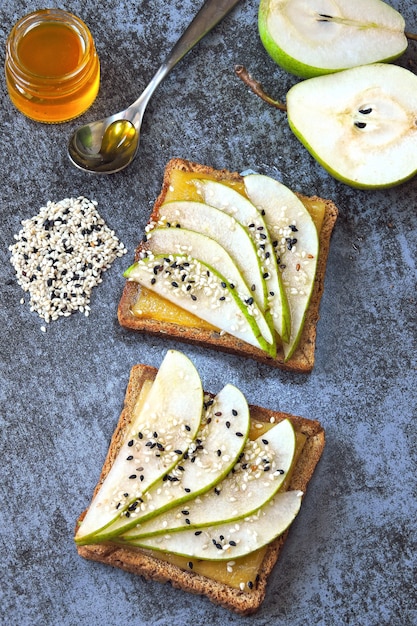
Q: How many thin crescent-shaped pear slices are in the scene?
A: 9